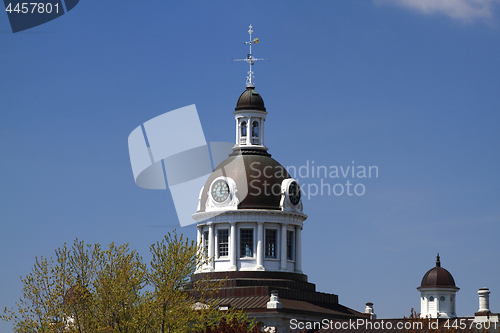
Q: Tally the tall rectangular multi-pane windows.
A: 5